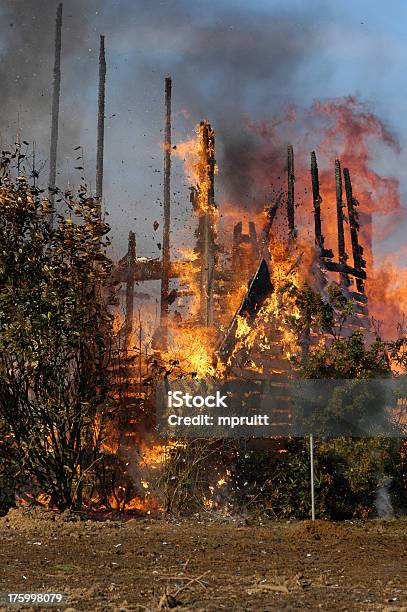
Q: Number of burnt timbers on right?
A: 4